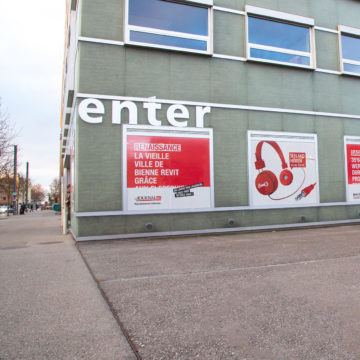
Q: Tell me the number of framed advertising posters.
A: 3